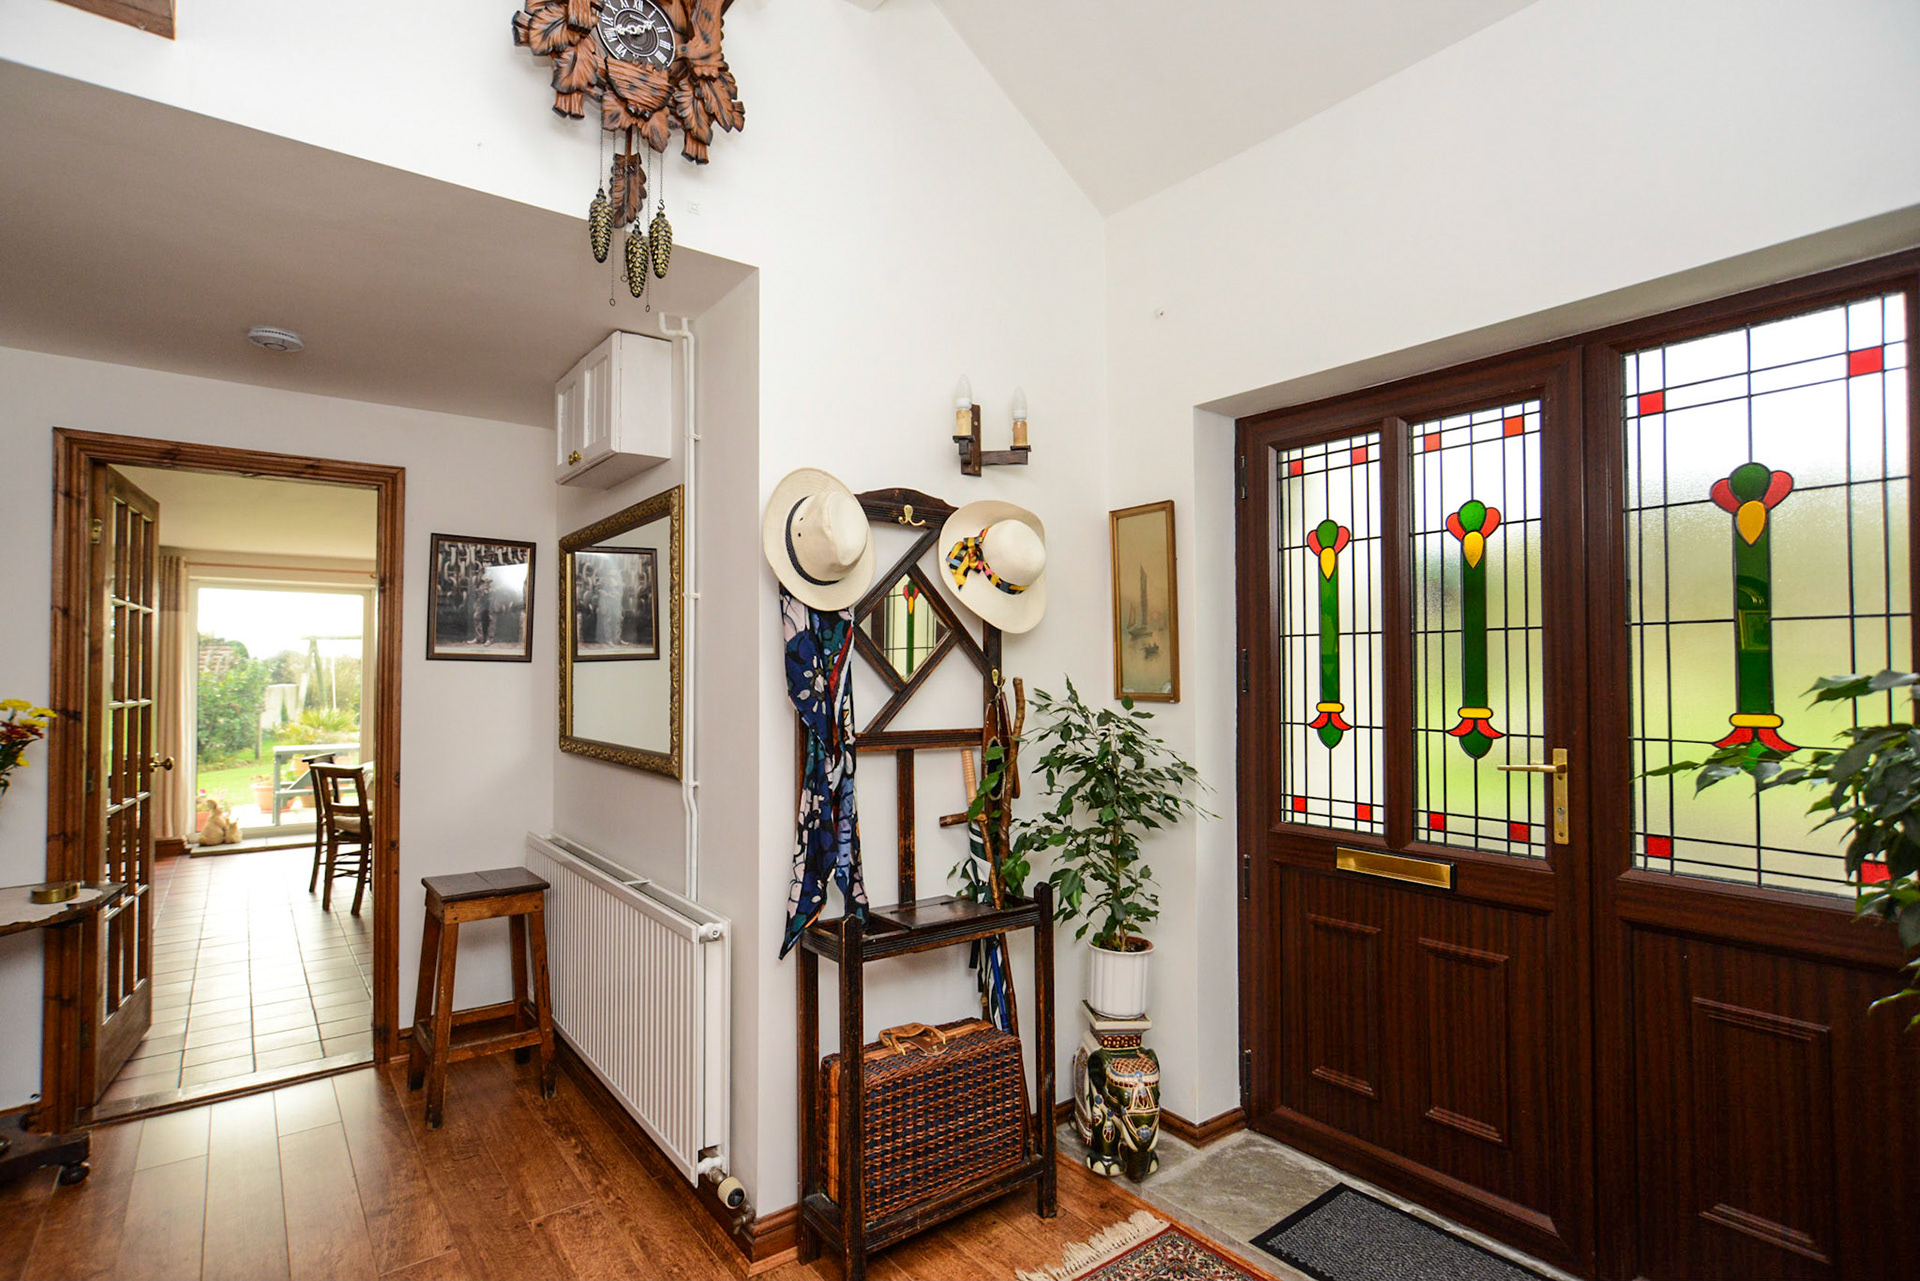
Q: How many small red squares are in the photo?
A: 12